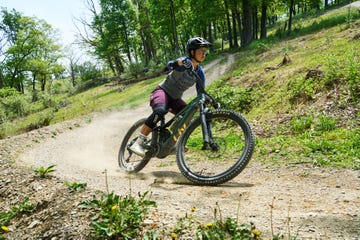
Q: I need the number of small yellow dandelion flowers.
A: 6